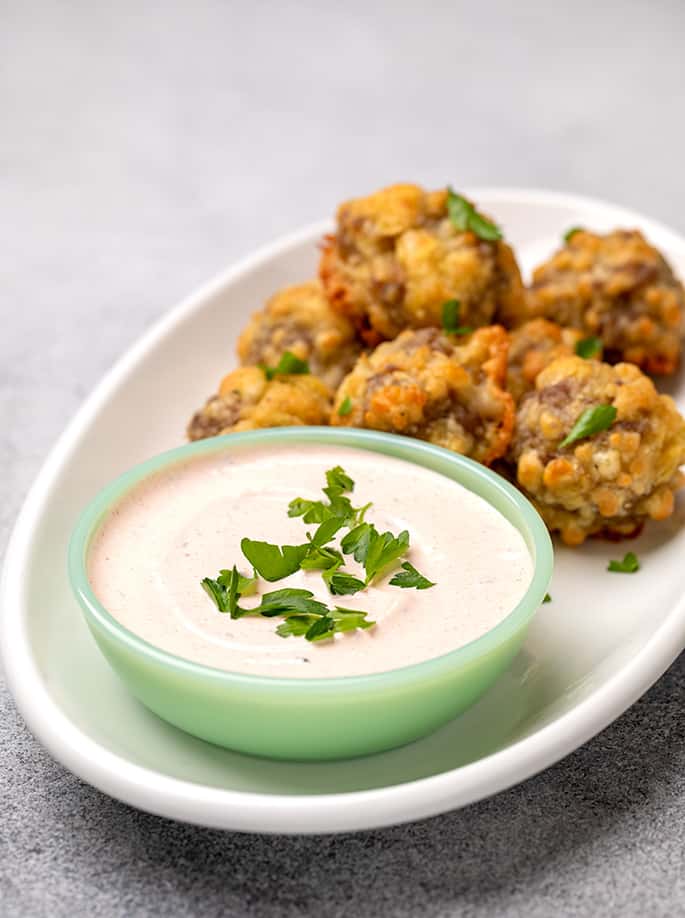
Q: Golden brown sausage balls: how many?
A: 7